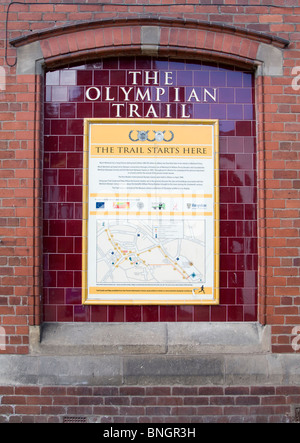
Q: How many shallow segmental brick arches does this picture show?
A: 1